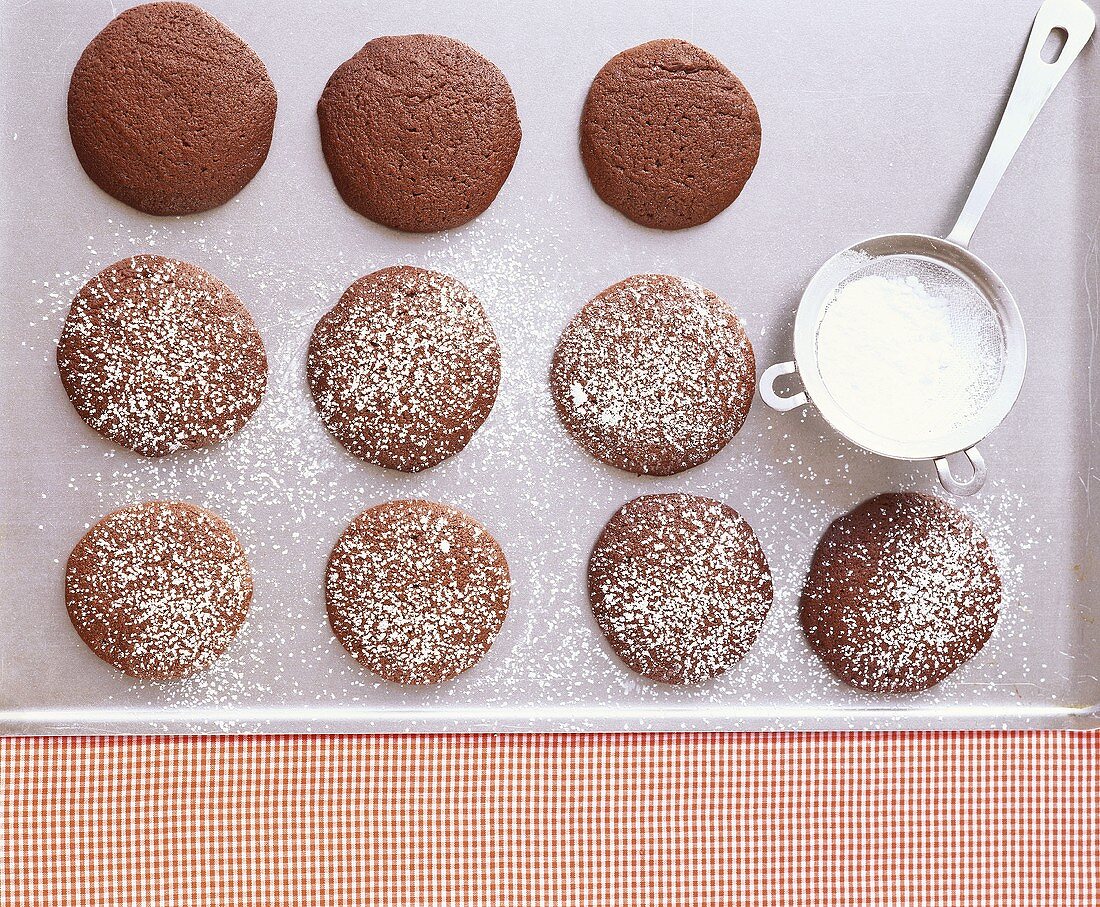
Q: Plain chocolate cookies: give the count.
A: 3